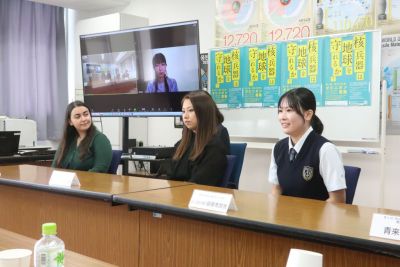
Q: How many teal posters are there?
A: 4